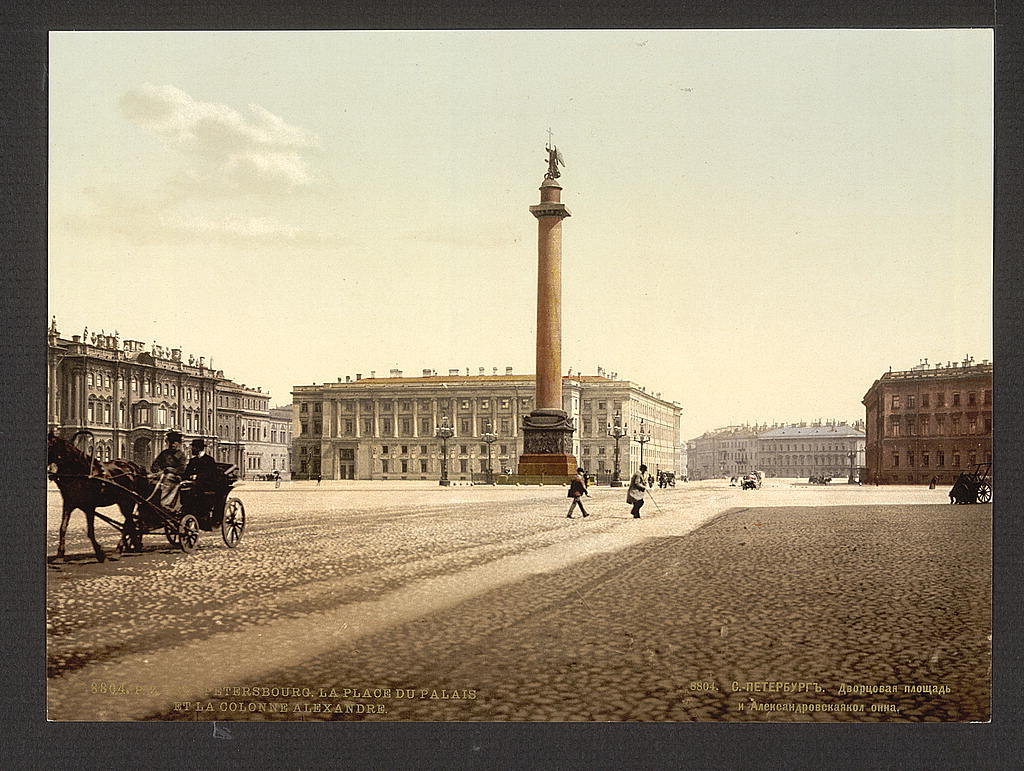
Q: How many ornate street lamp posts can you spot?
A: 4